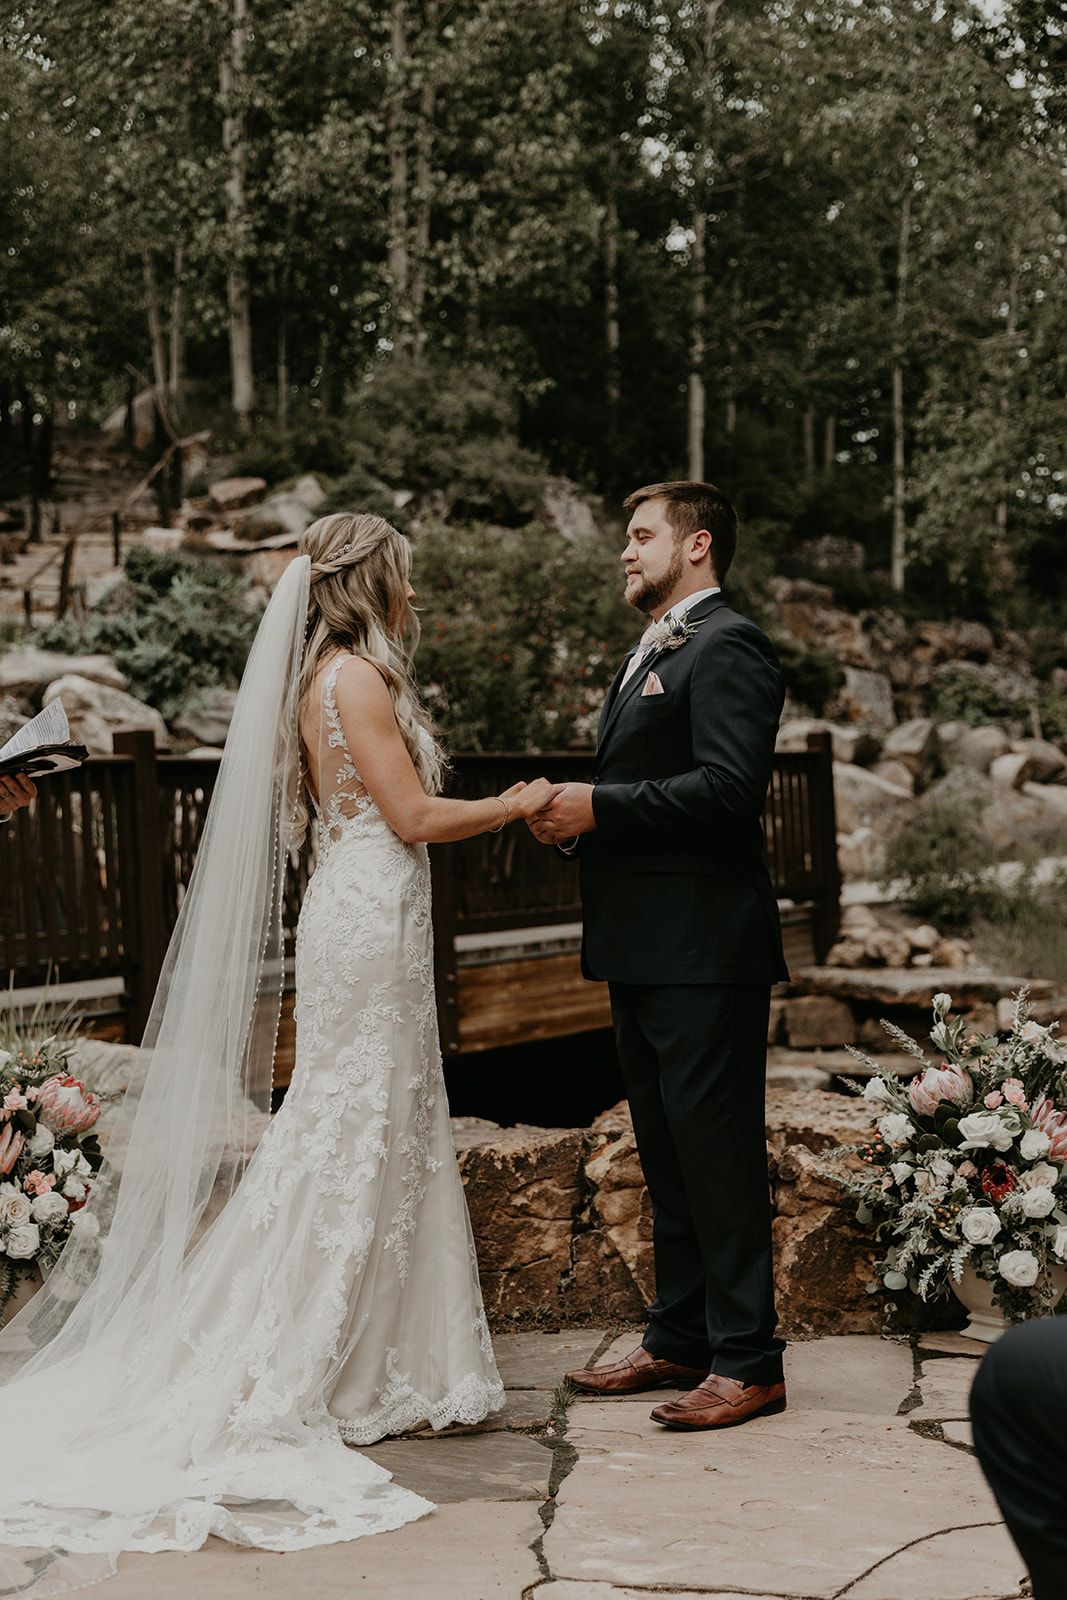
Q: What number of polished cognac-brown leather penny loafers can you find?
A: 2